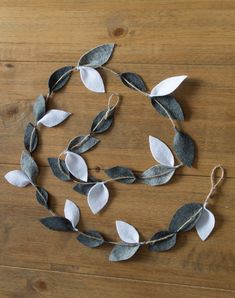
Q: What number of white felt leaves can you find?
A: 10